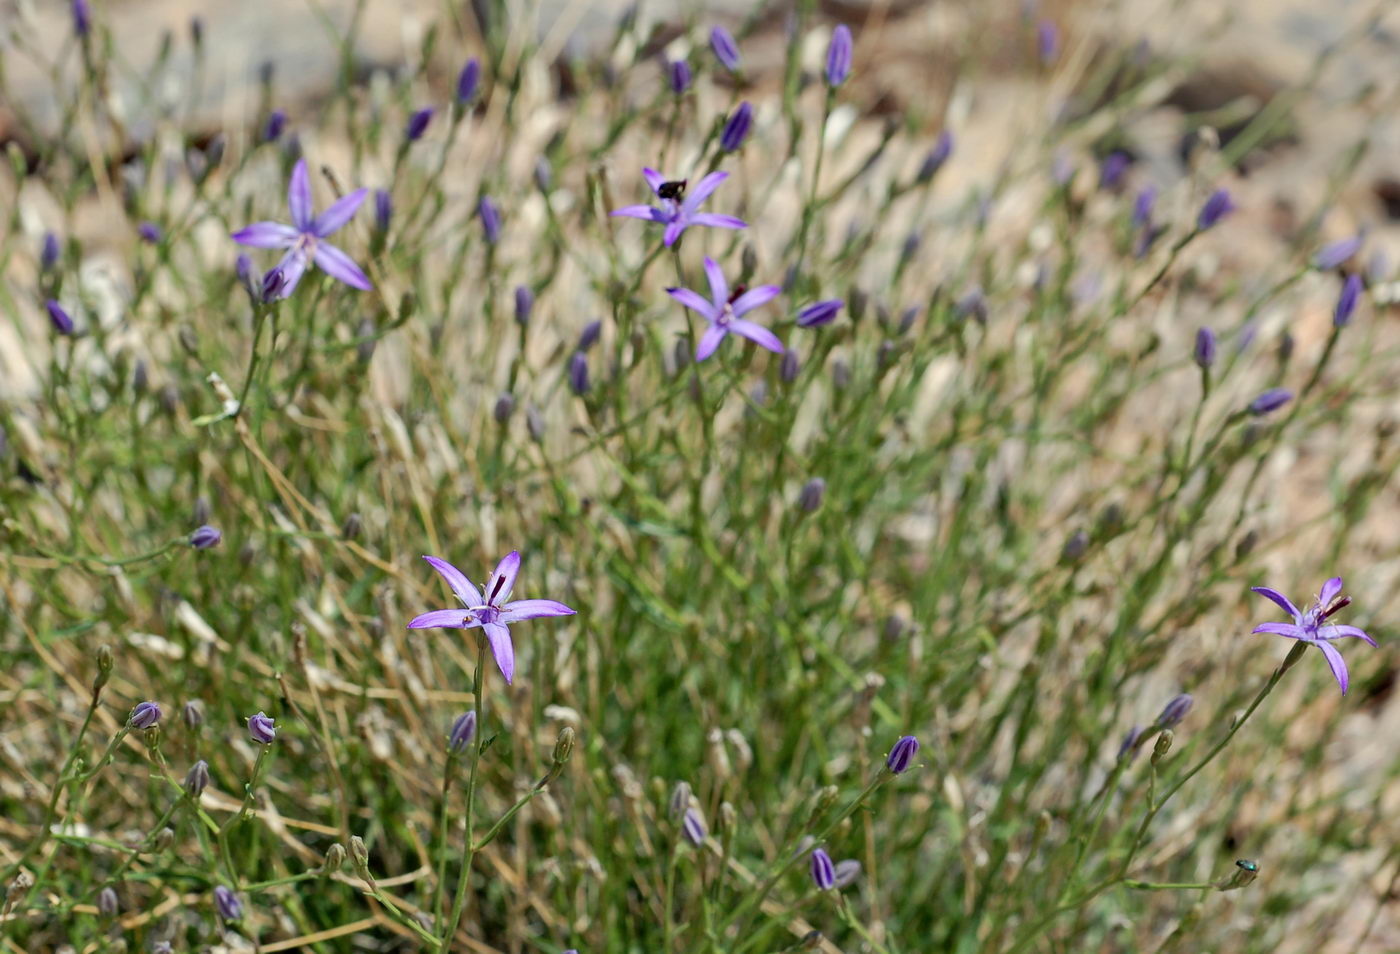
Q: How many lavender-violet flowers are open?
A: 5